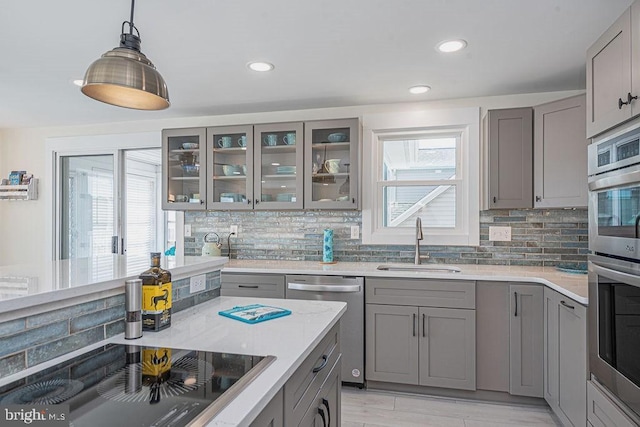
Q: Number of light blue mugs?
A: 4